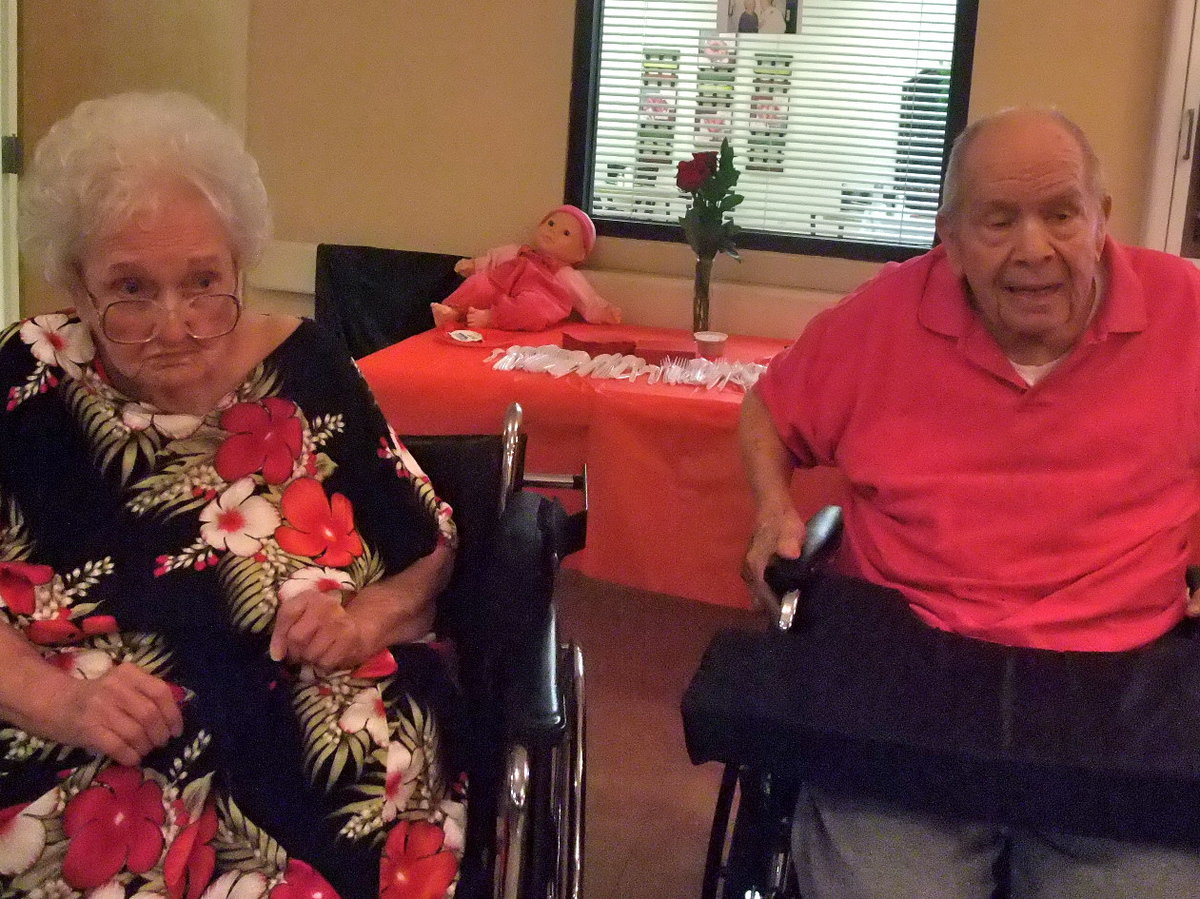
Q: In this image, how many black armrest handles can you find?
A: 2